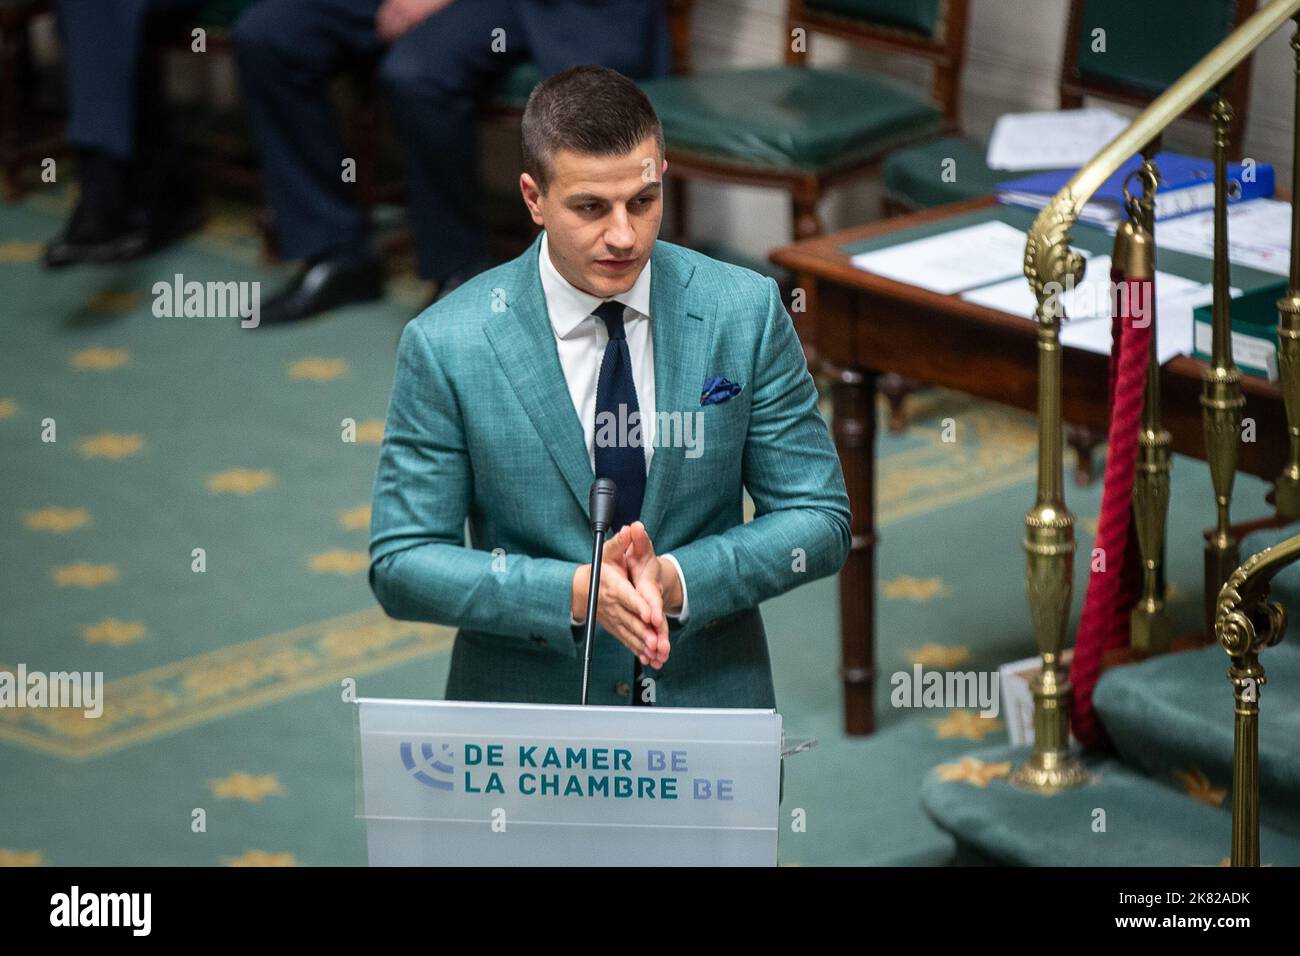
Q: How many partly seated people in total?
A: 2